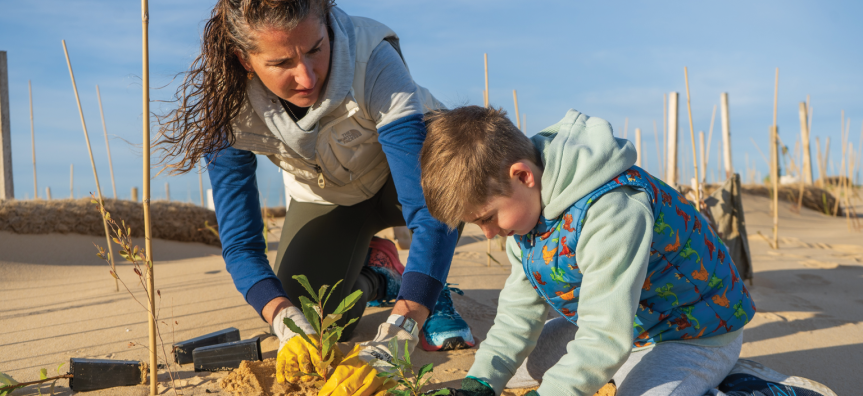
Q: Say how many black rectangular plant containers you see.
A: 3